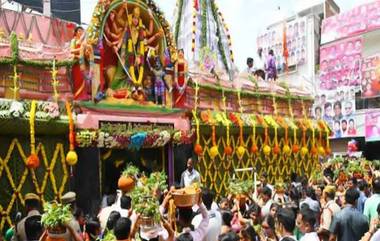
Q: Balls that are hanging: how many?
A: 15